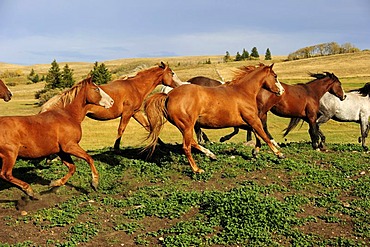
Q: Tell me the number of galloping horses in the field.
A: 7